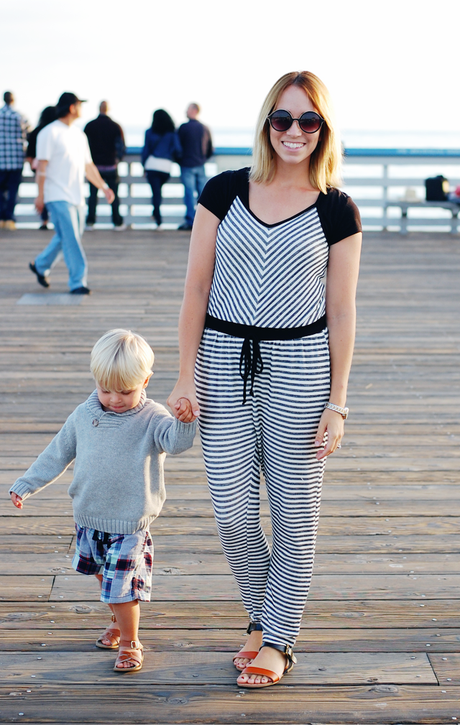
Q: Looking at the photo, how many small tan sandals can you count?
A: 2